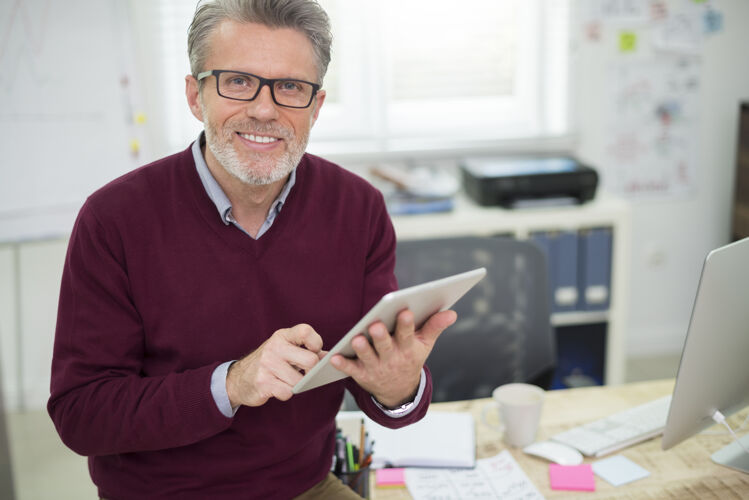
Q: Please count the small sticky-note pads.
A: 3